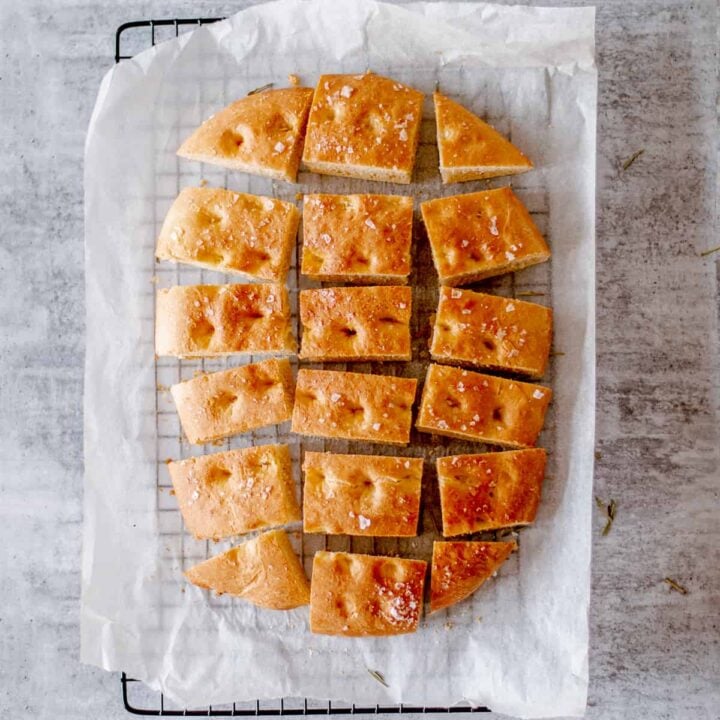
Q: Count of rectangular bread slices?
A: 14